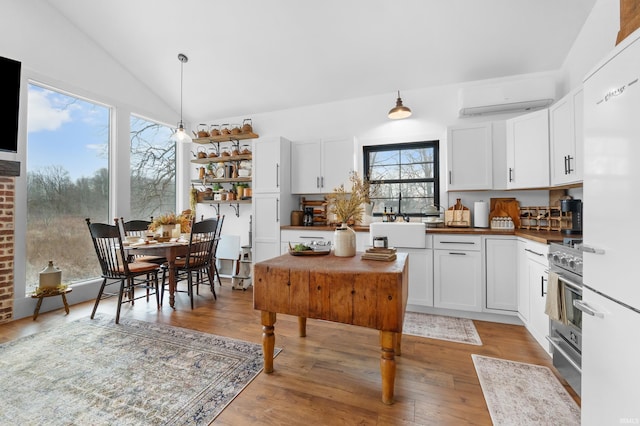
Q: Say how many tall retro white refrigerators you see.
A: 1